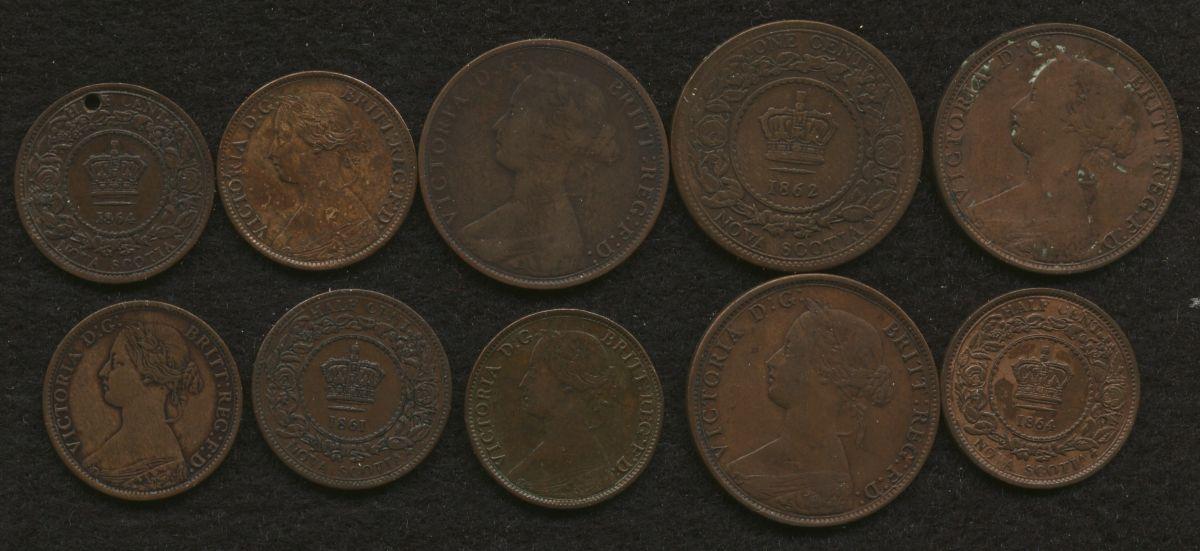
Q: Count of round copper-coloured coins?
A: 10